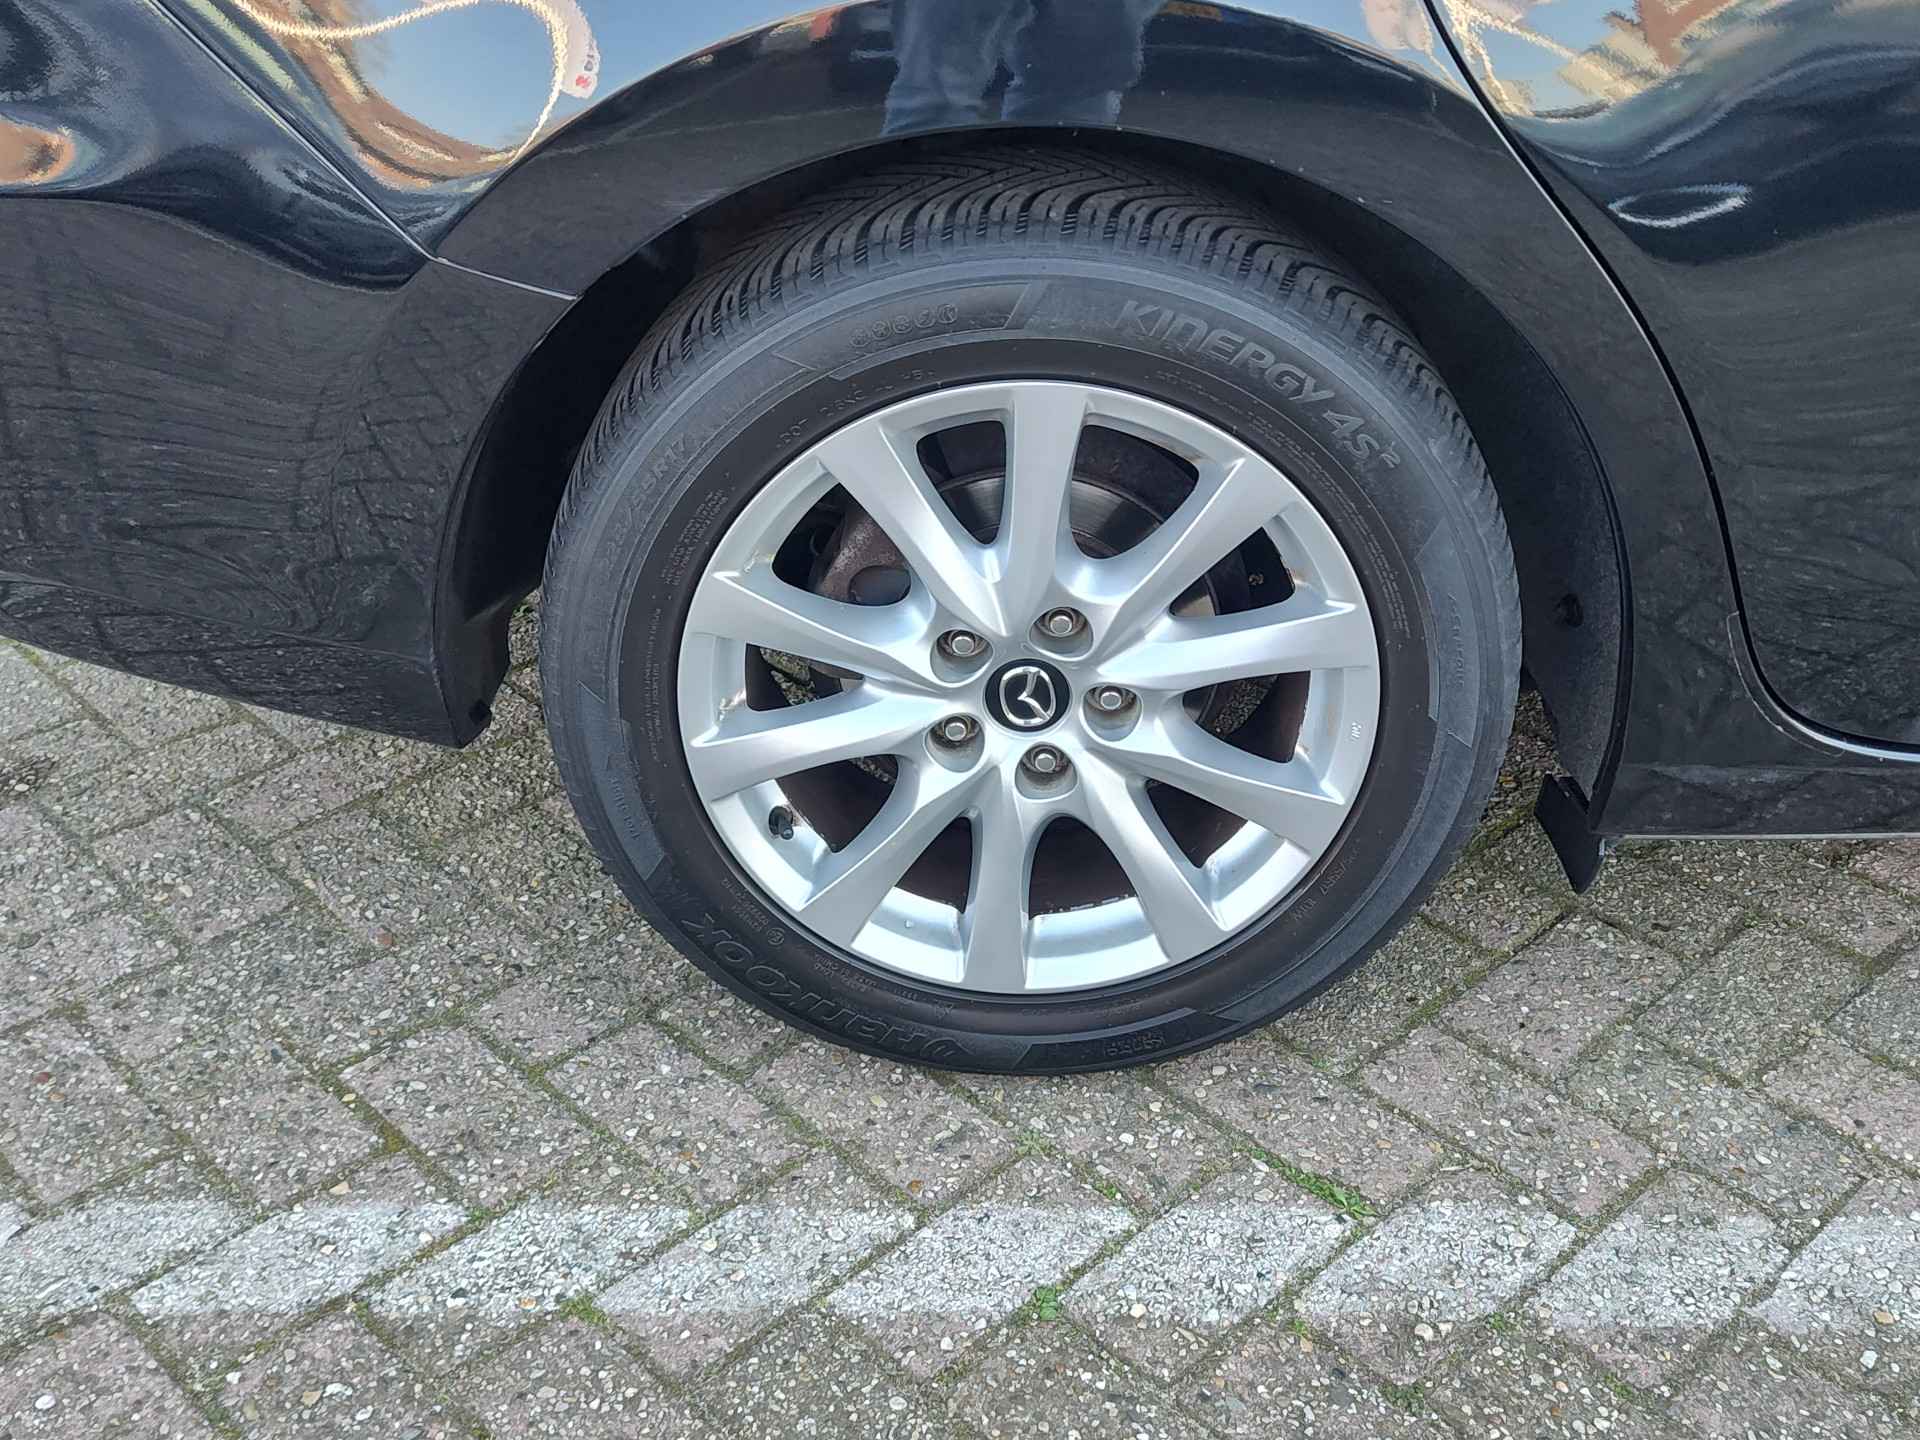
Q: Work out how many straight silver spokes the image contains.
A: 10